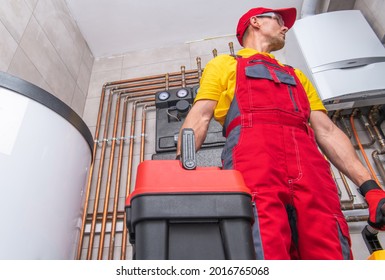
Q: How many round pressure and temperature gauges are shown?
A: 2